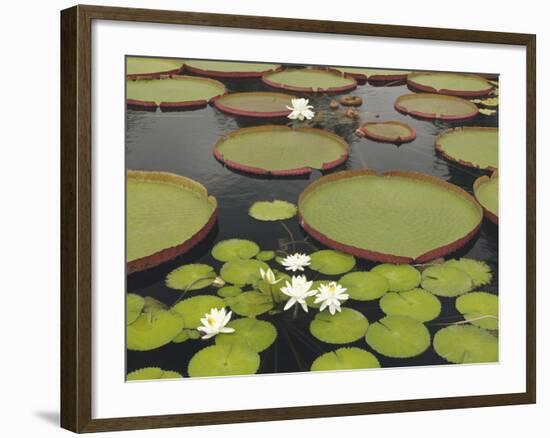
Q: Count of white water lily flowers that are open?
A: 5